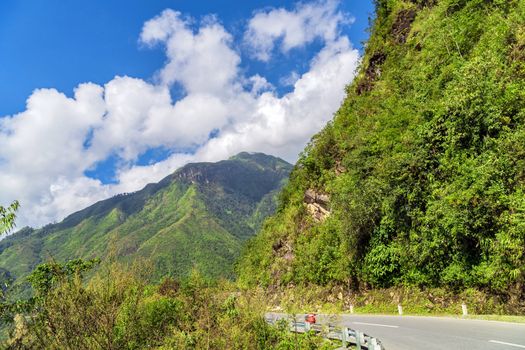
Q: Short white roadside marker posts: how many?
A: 3